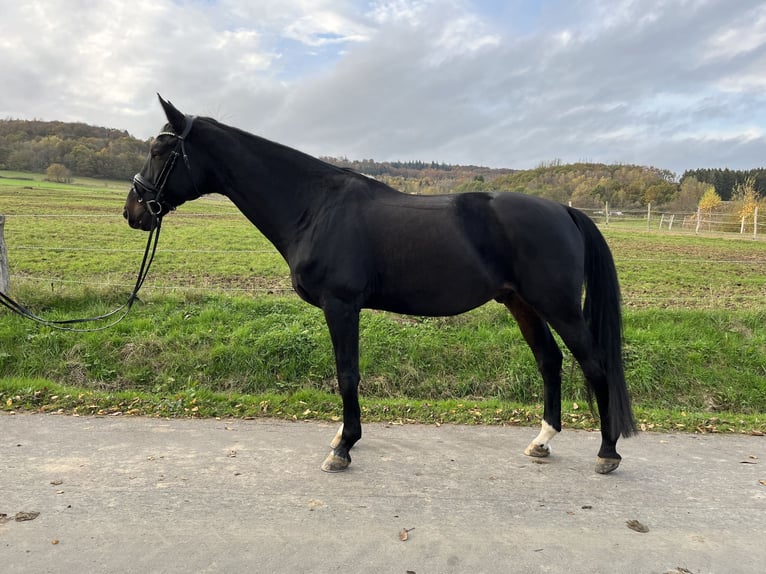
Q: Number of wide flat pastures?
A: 1